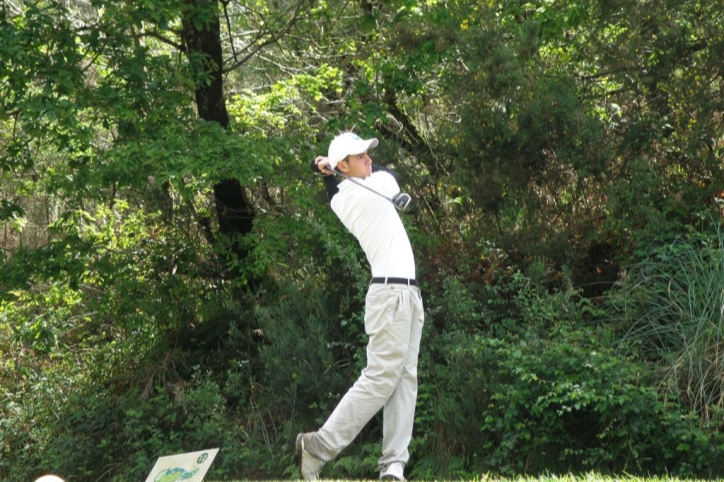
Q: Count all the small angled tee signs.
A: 1